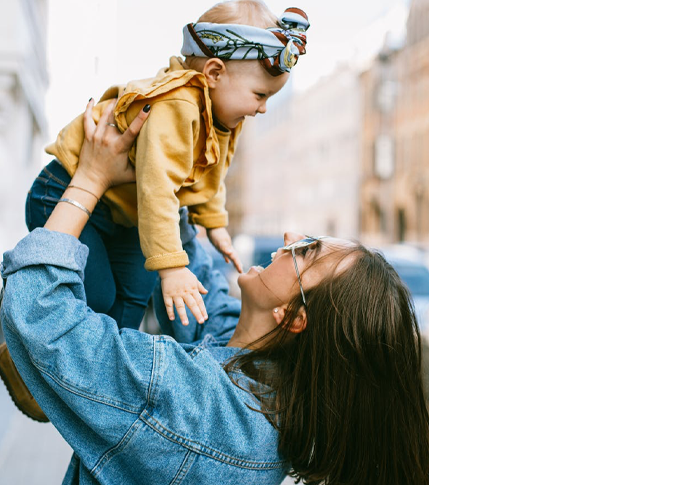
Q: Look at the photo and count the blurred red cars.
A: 0